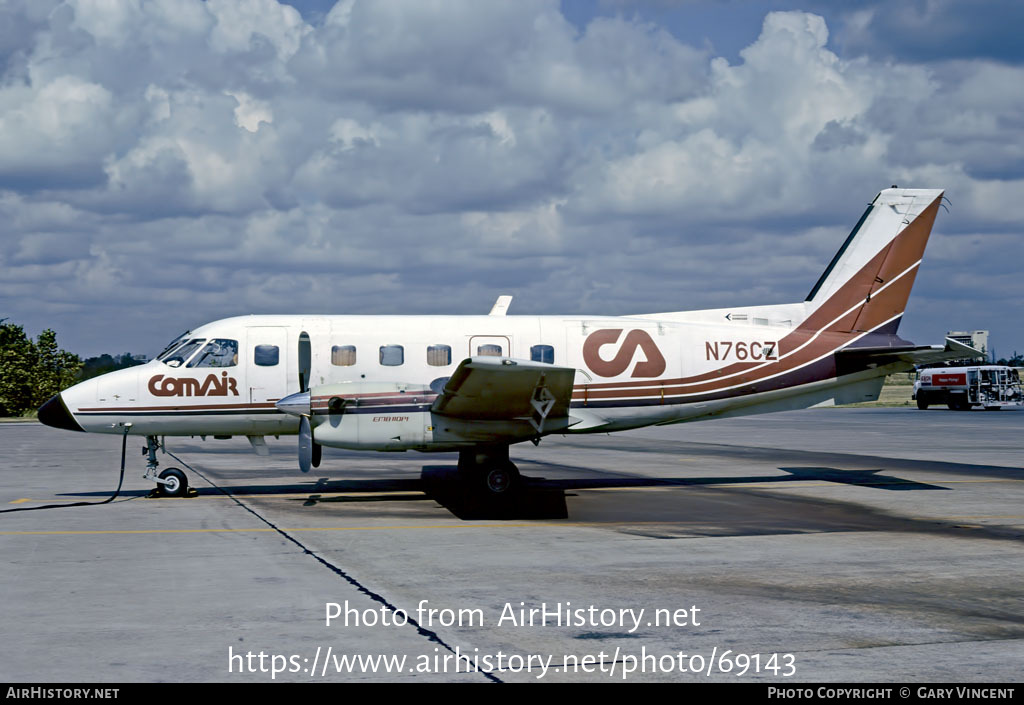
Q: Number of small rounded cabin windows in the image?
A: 6